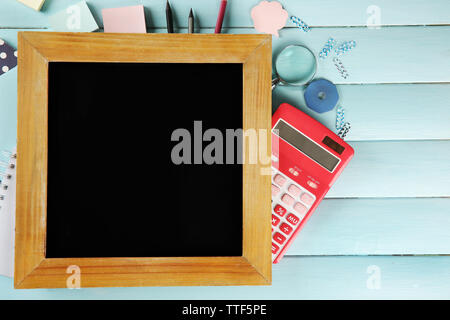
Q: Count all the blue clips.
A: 4